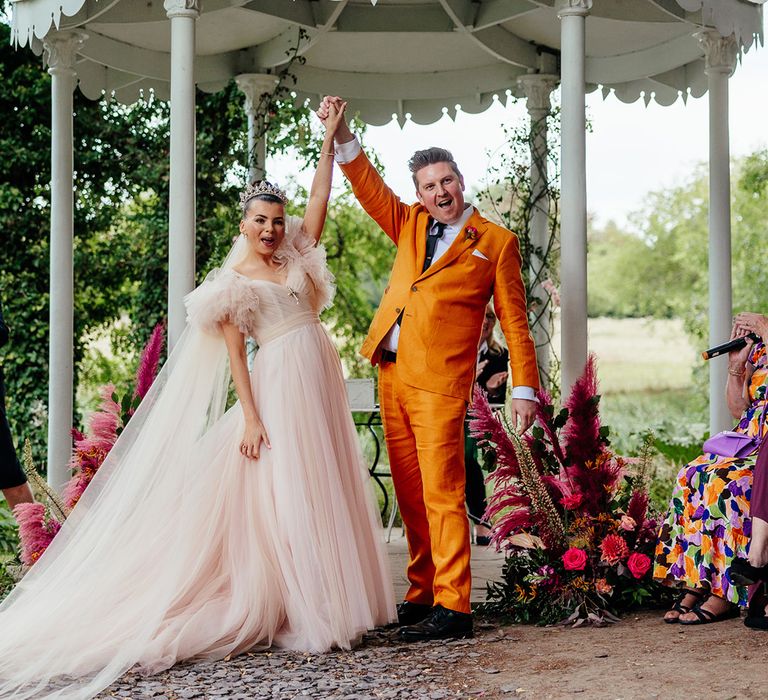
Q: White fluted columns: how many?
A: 6